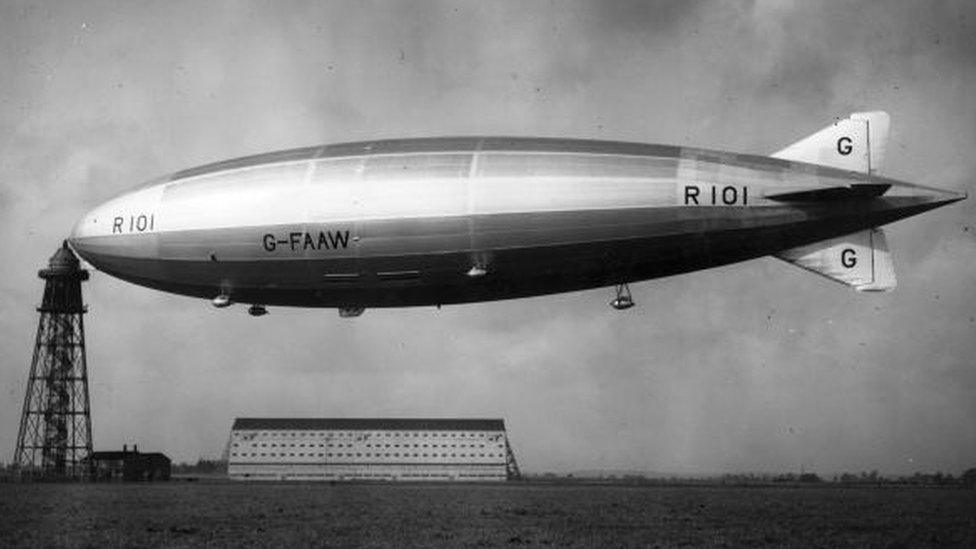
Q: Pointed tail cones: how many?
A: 1